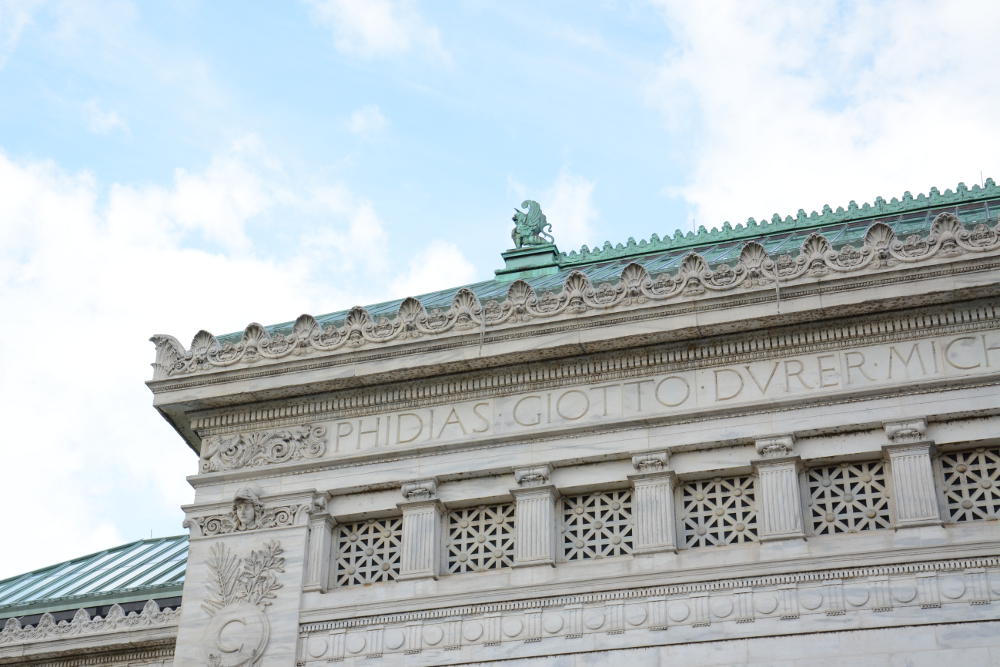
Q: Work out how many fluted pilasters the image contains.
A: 6